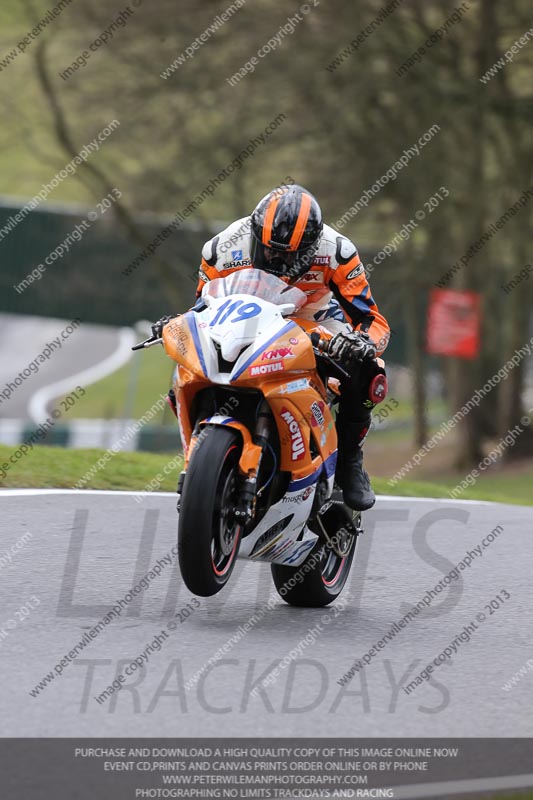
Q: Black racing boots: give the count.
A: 1